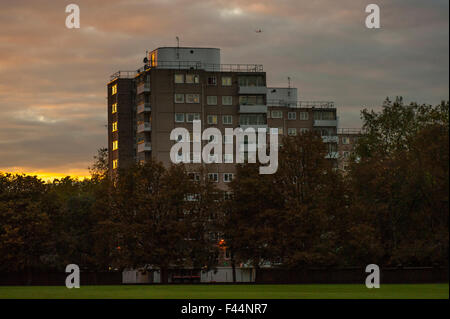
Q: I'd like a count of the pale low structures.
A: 2